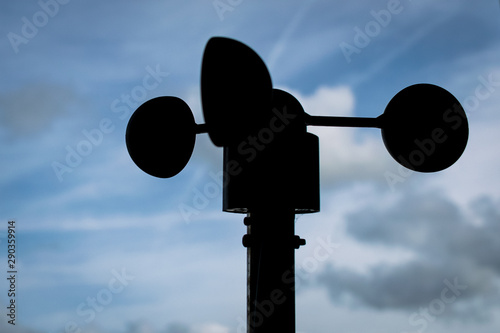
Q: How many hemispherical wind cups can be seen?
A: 3